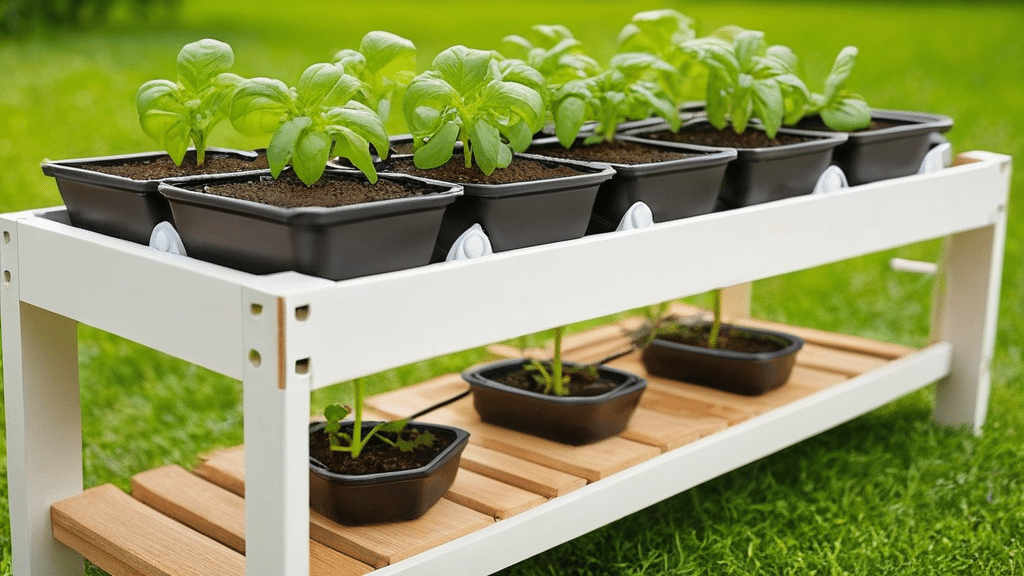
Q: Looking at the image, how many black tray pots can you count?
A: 9